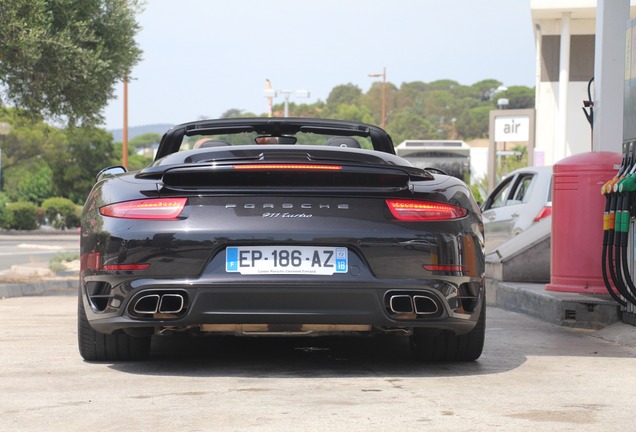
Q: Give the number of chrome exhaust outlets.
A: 4